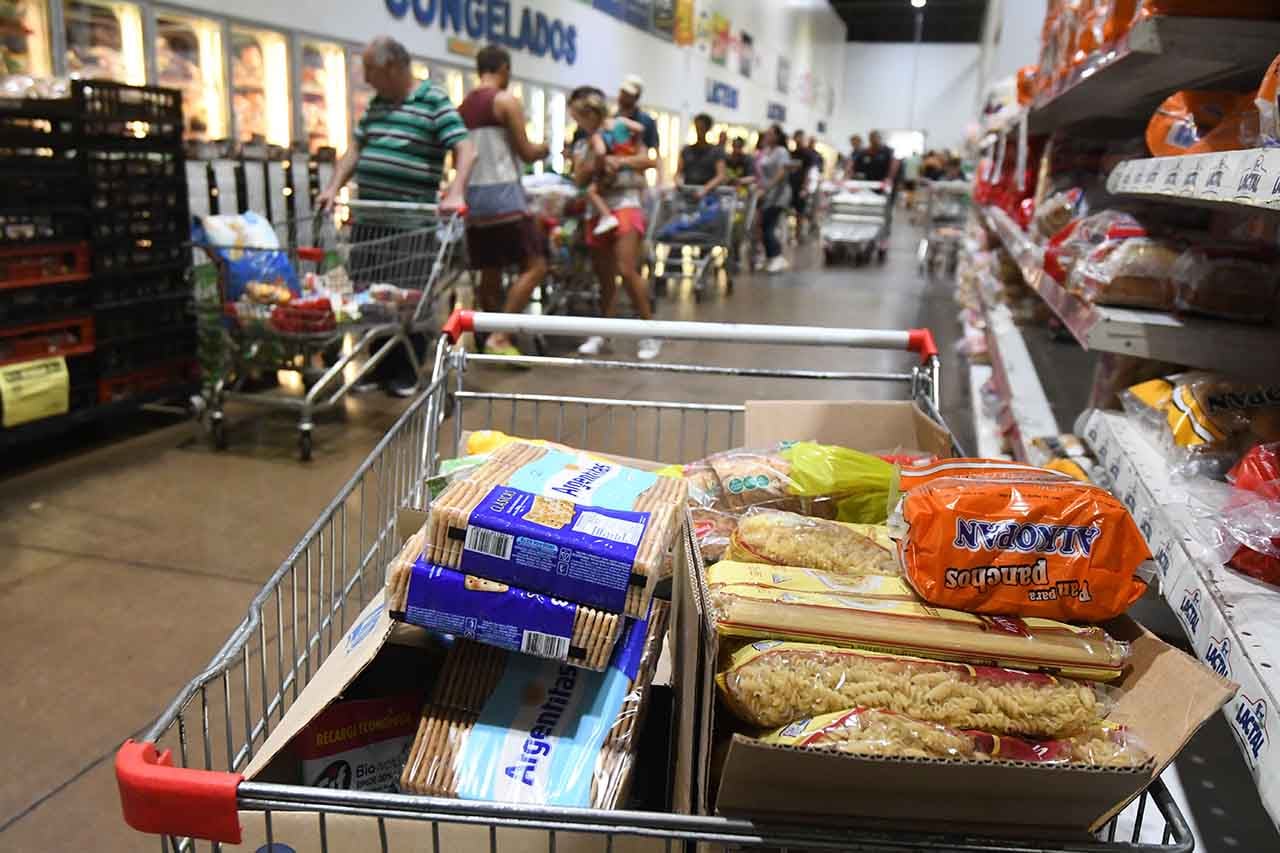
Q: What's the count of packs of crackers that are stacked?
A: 3